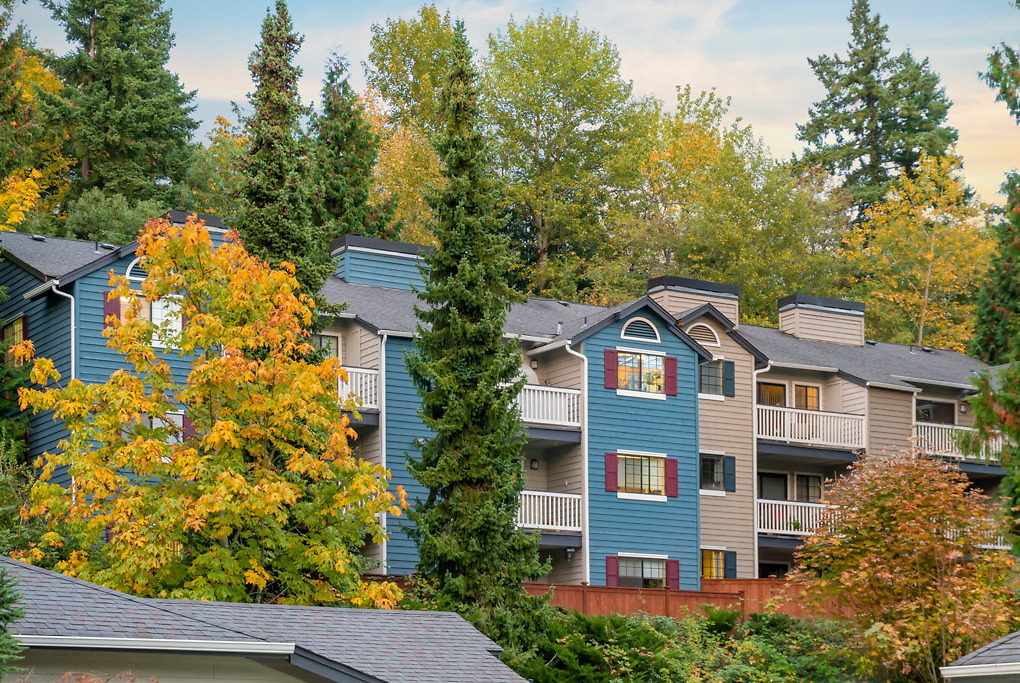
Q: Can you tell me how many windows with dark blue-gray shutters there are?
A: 3